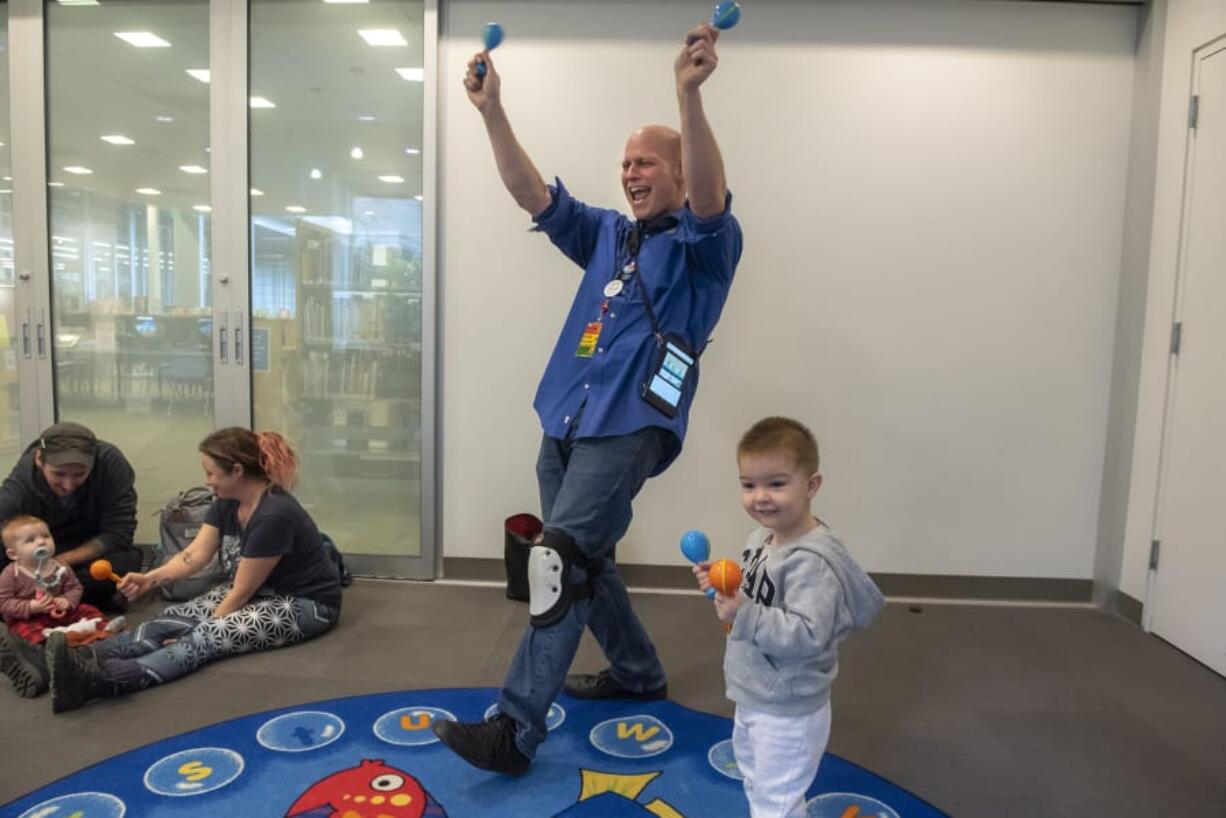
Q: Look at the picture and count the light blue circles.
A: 8